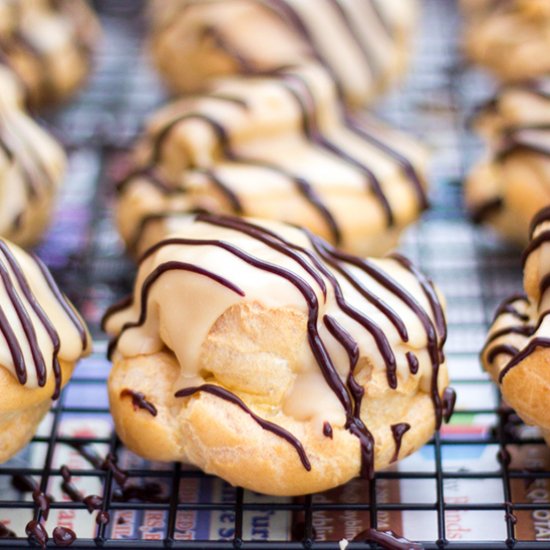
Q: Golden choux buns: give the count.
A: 9